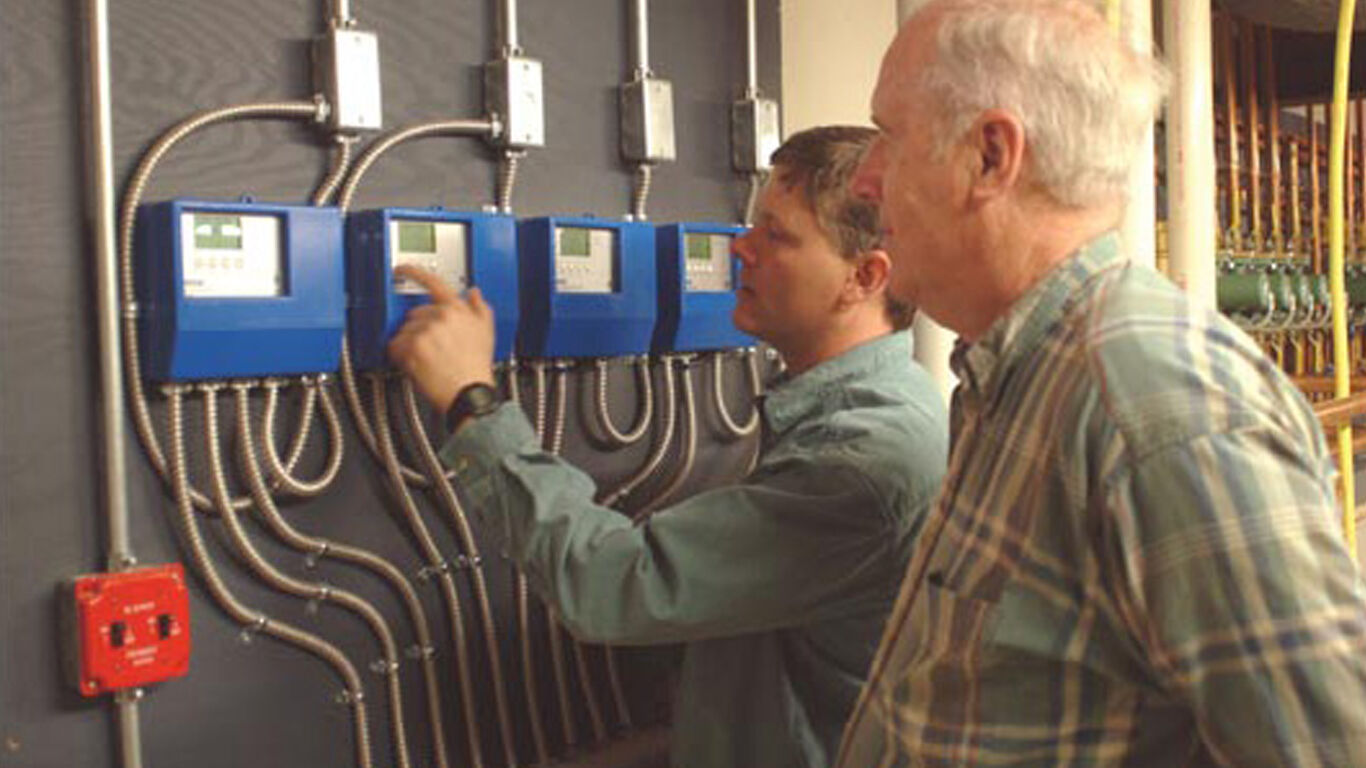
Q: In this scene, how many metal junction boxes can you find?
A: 4